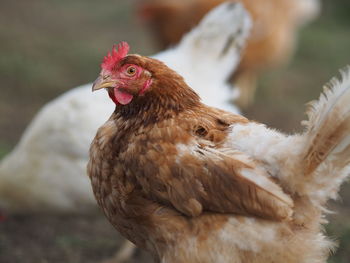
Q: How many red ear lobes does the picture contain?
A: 1